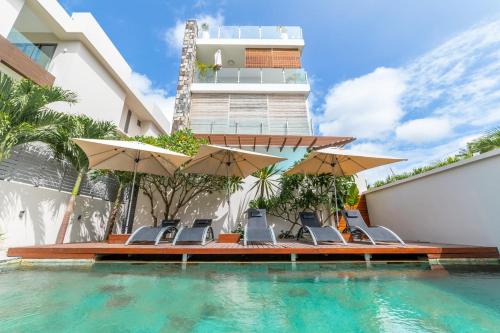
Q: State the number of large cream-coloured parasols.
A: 3